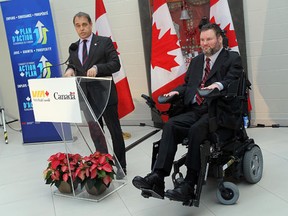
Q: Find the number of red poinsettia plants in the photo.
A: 2